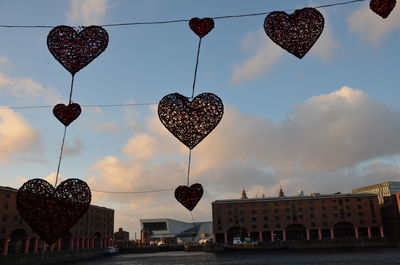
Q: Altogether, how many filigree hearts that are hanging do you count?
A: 8